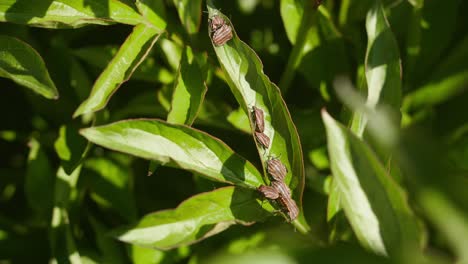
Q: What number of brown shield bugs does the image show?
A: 8